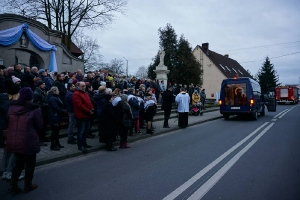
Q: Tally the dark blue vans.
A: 1